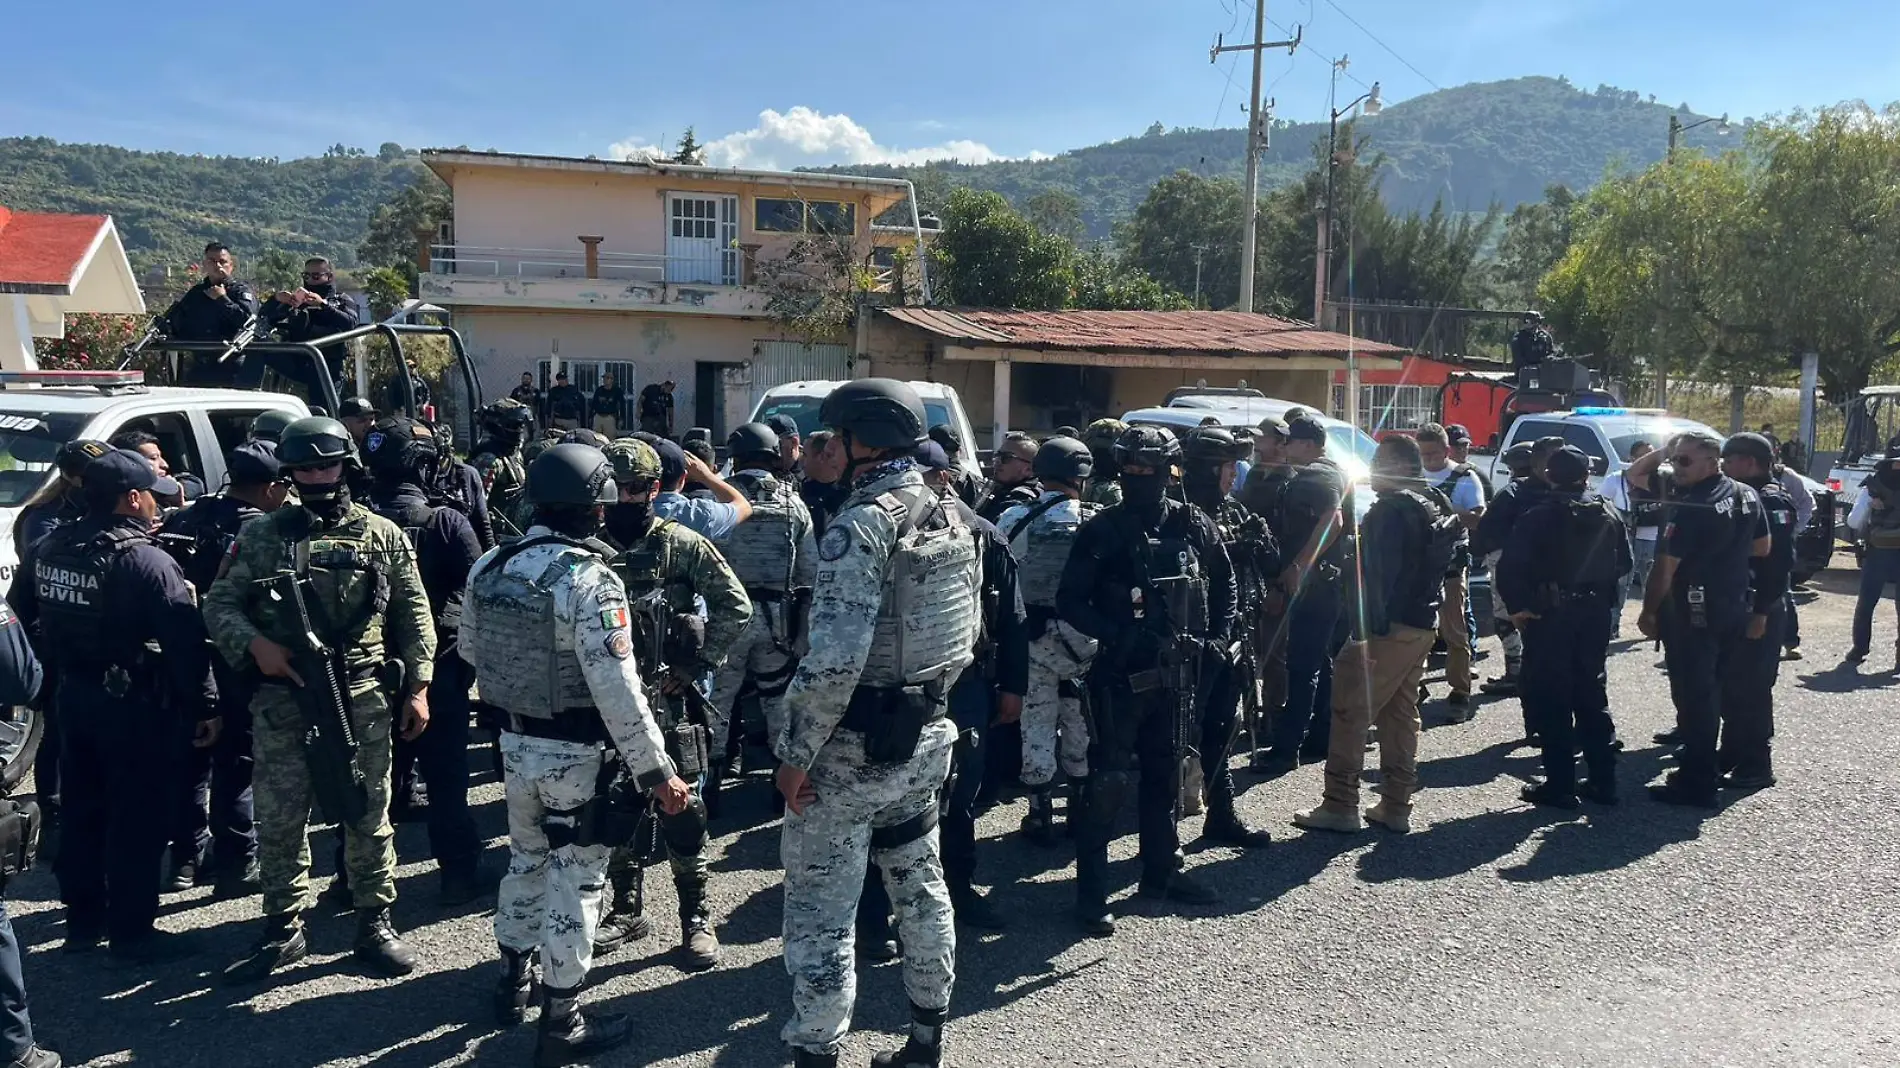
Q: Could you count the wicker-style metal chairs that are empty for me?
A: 0